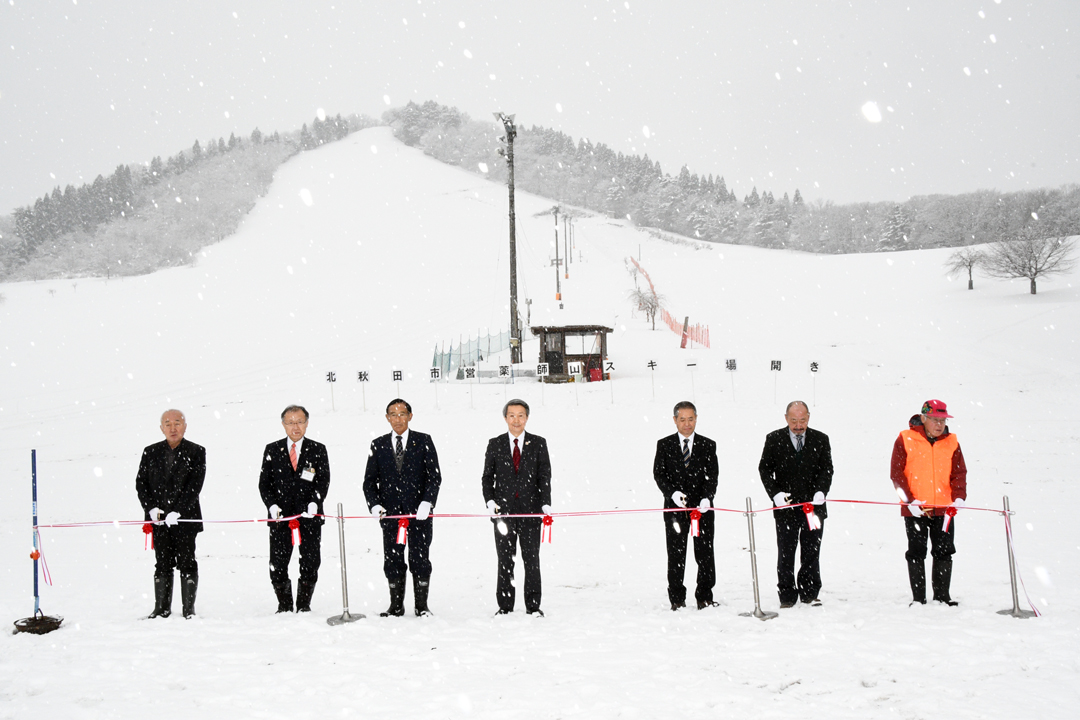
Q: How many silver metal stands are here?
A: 3